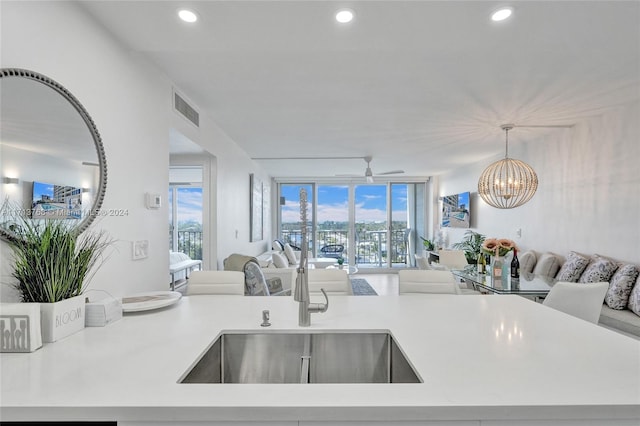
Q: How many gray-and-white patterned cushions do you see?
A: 4